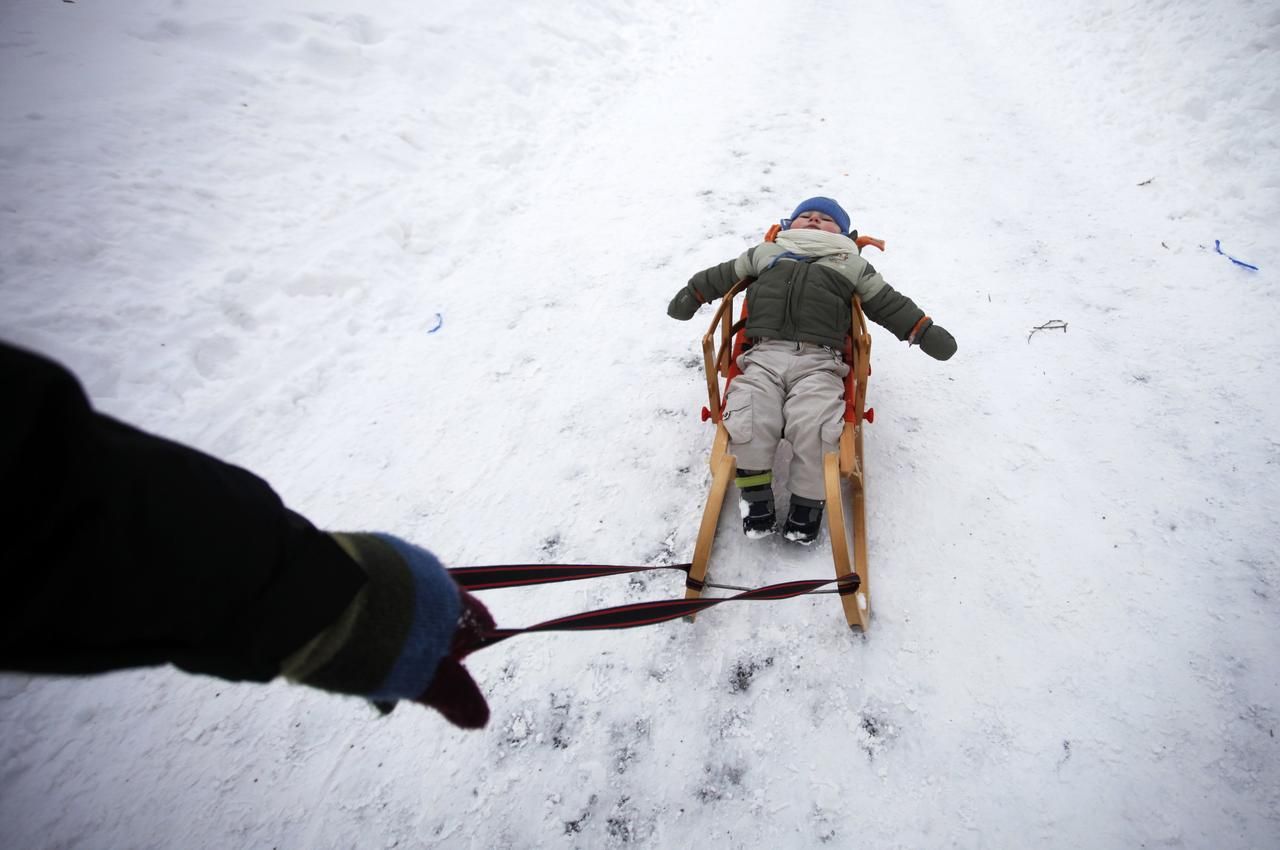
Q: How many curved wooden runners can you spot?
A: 2